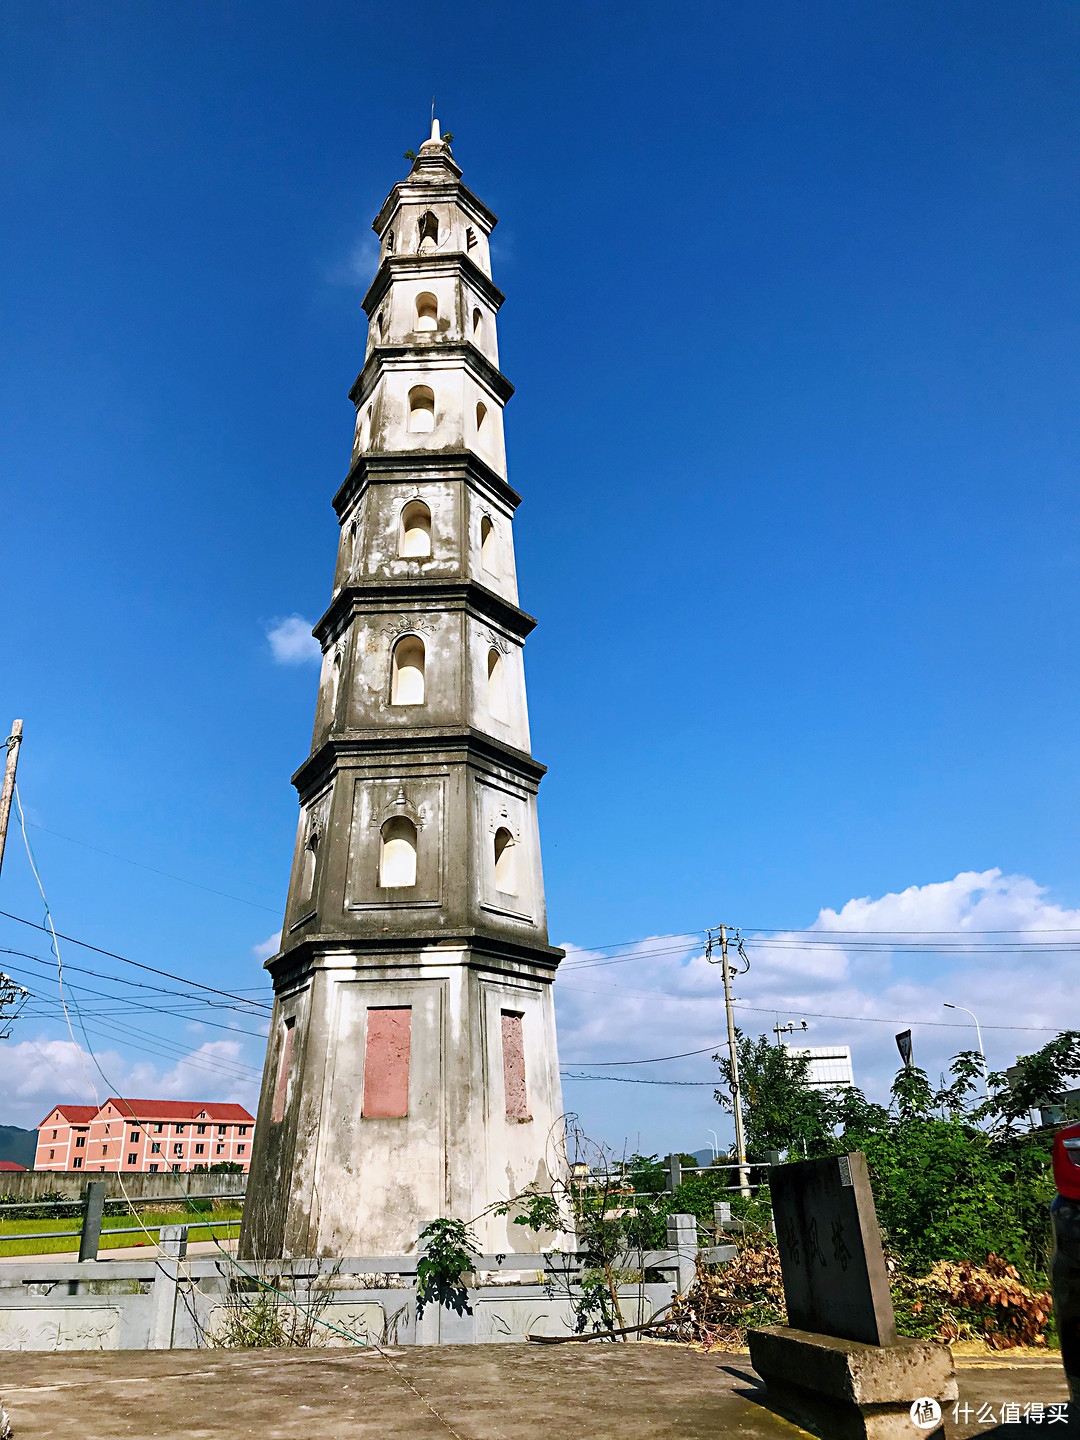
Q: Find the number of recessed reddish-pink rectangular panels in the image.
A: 3